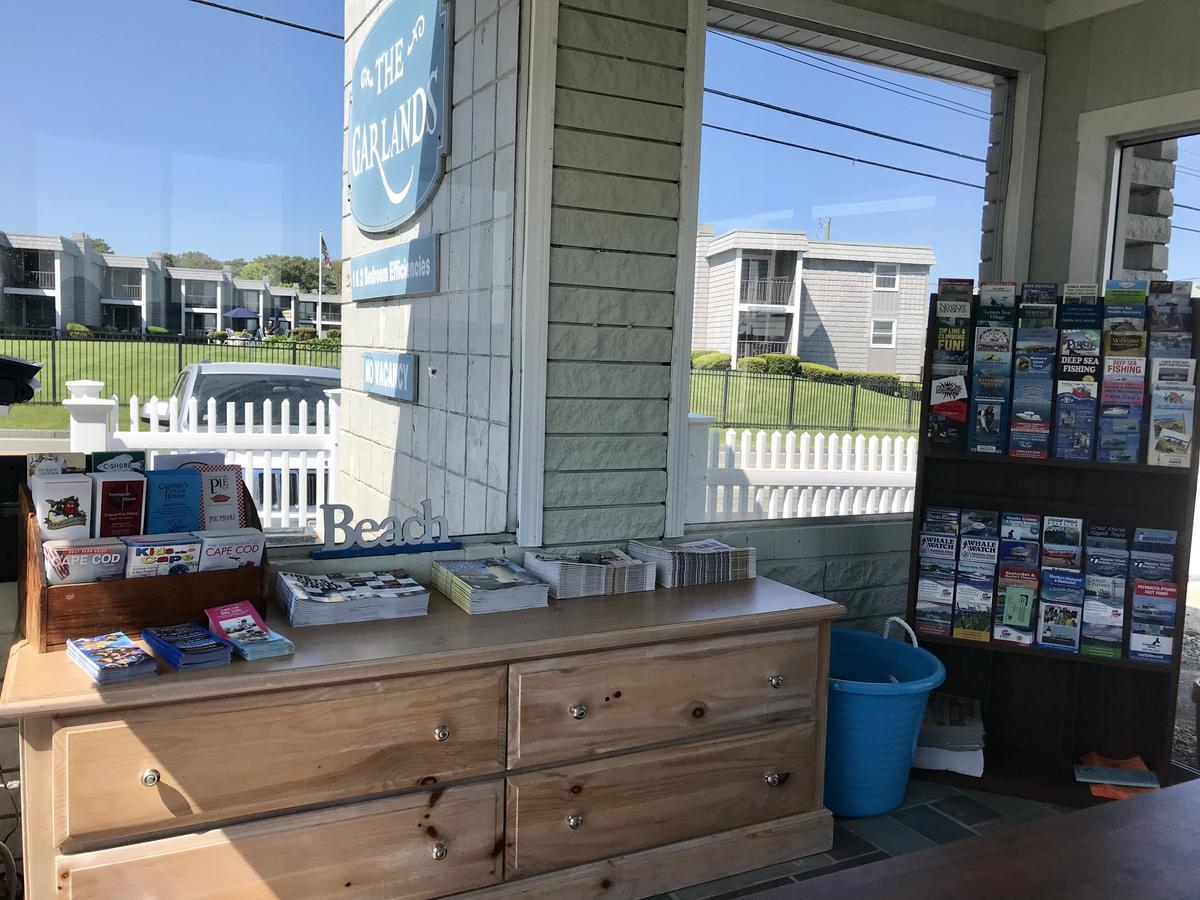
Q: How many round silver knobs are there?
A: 7